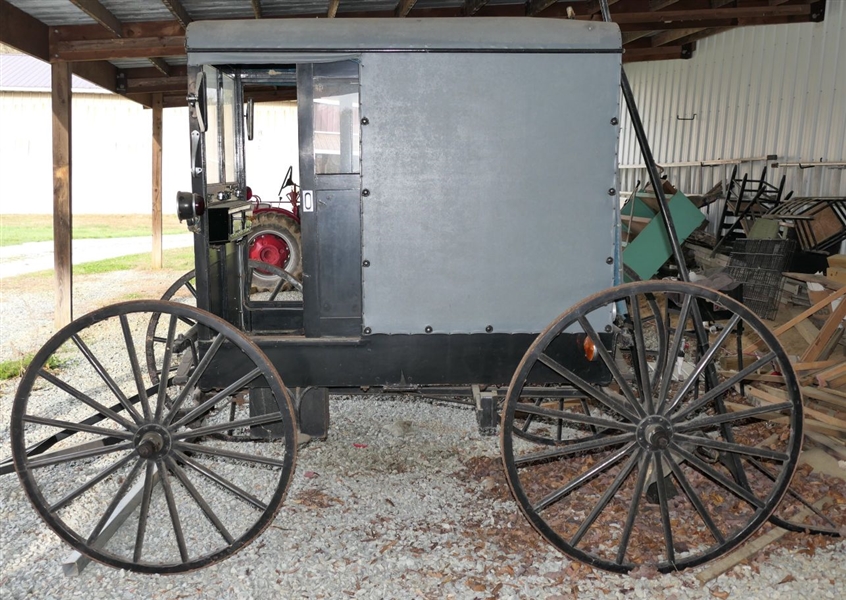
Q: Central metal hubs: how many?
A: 2